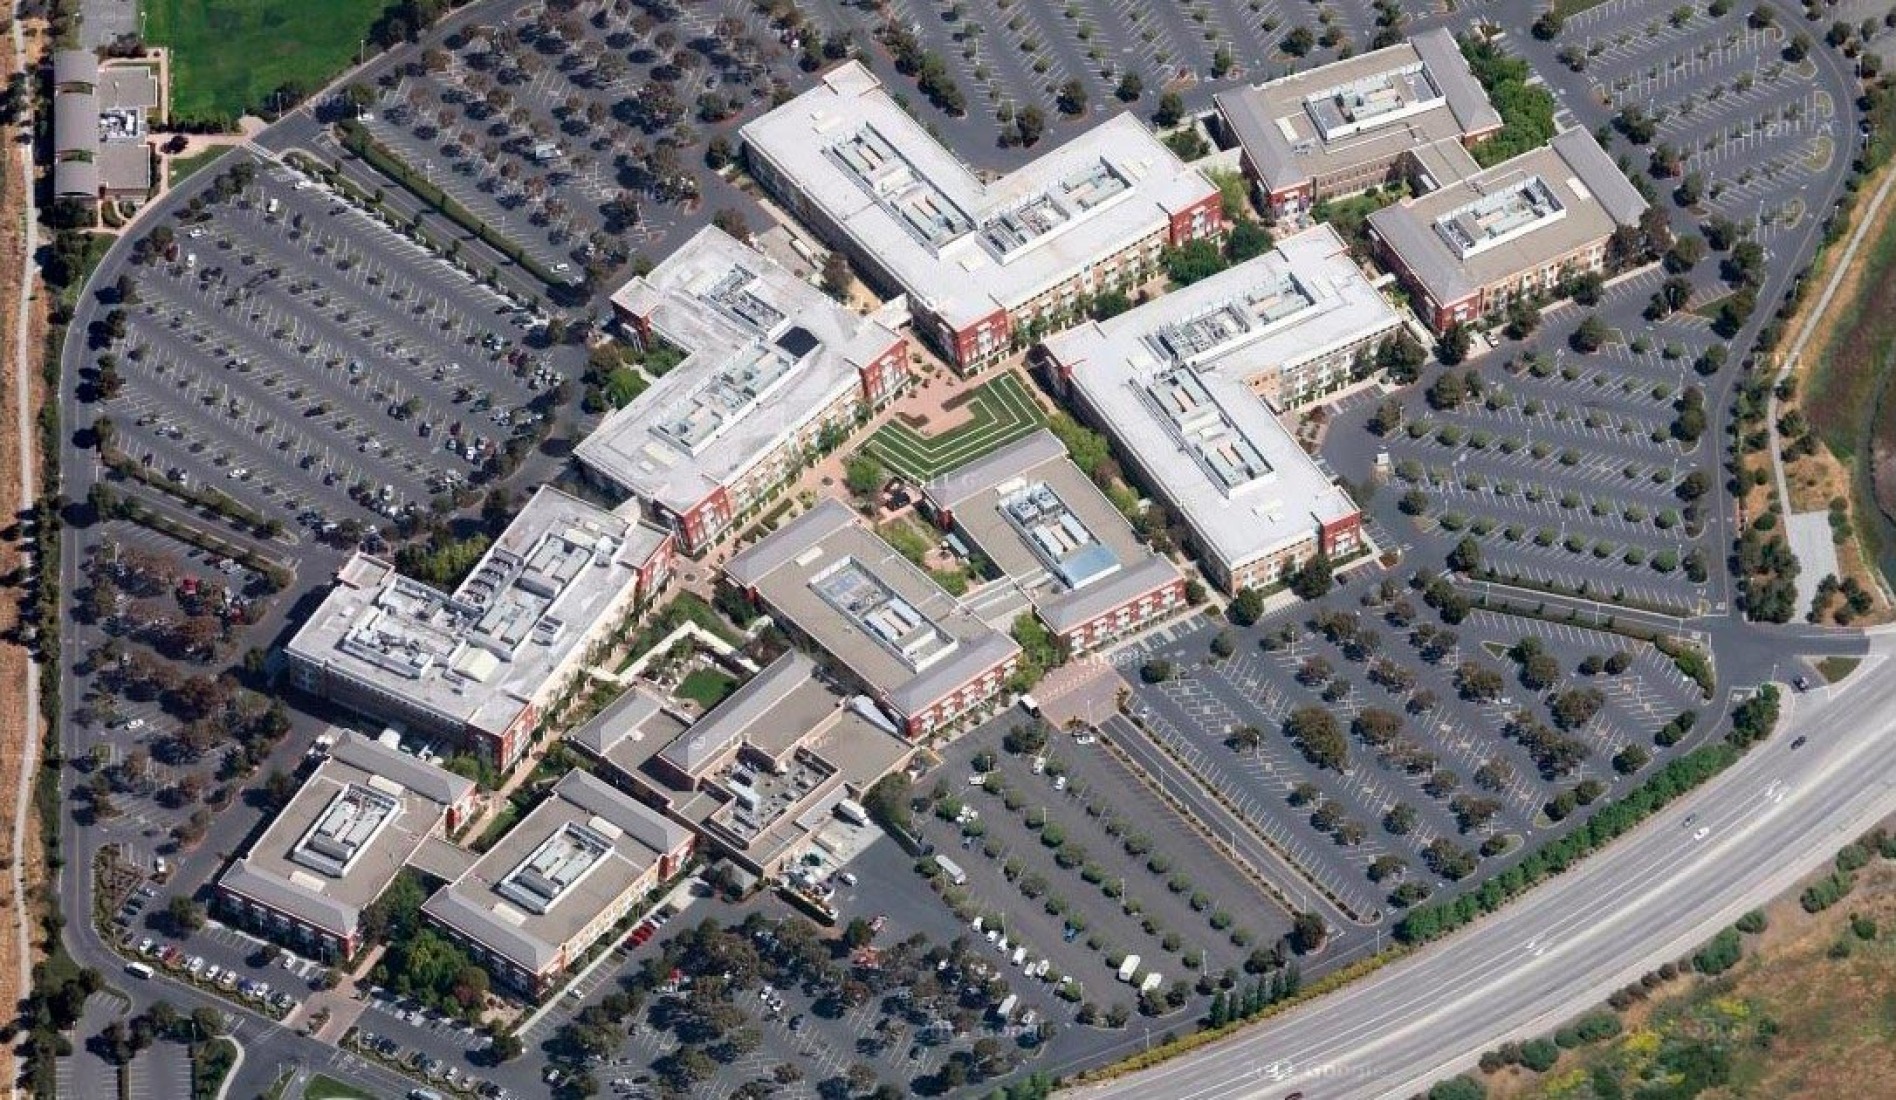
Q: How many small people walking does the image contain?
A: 0